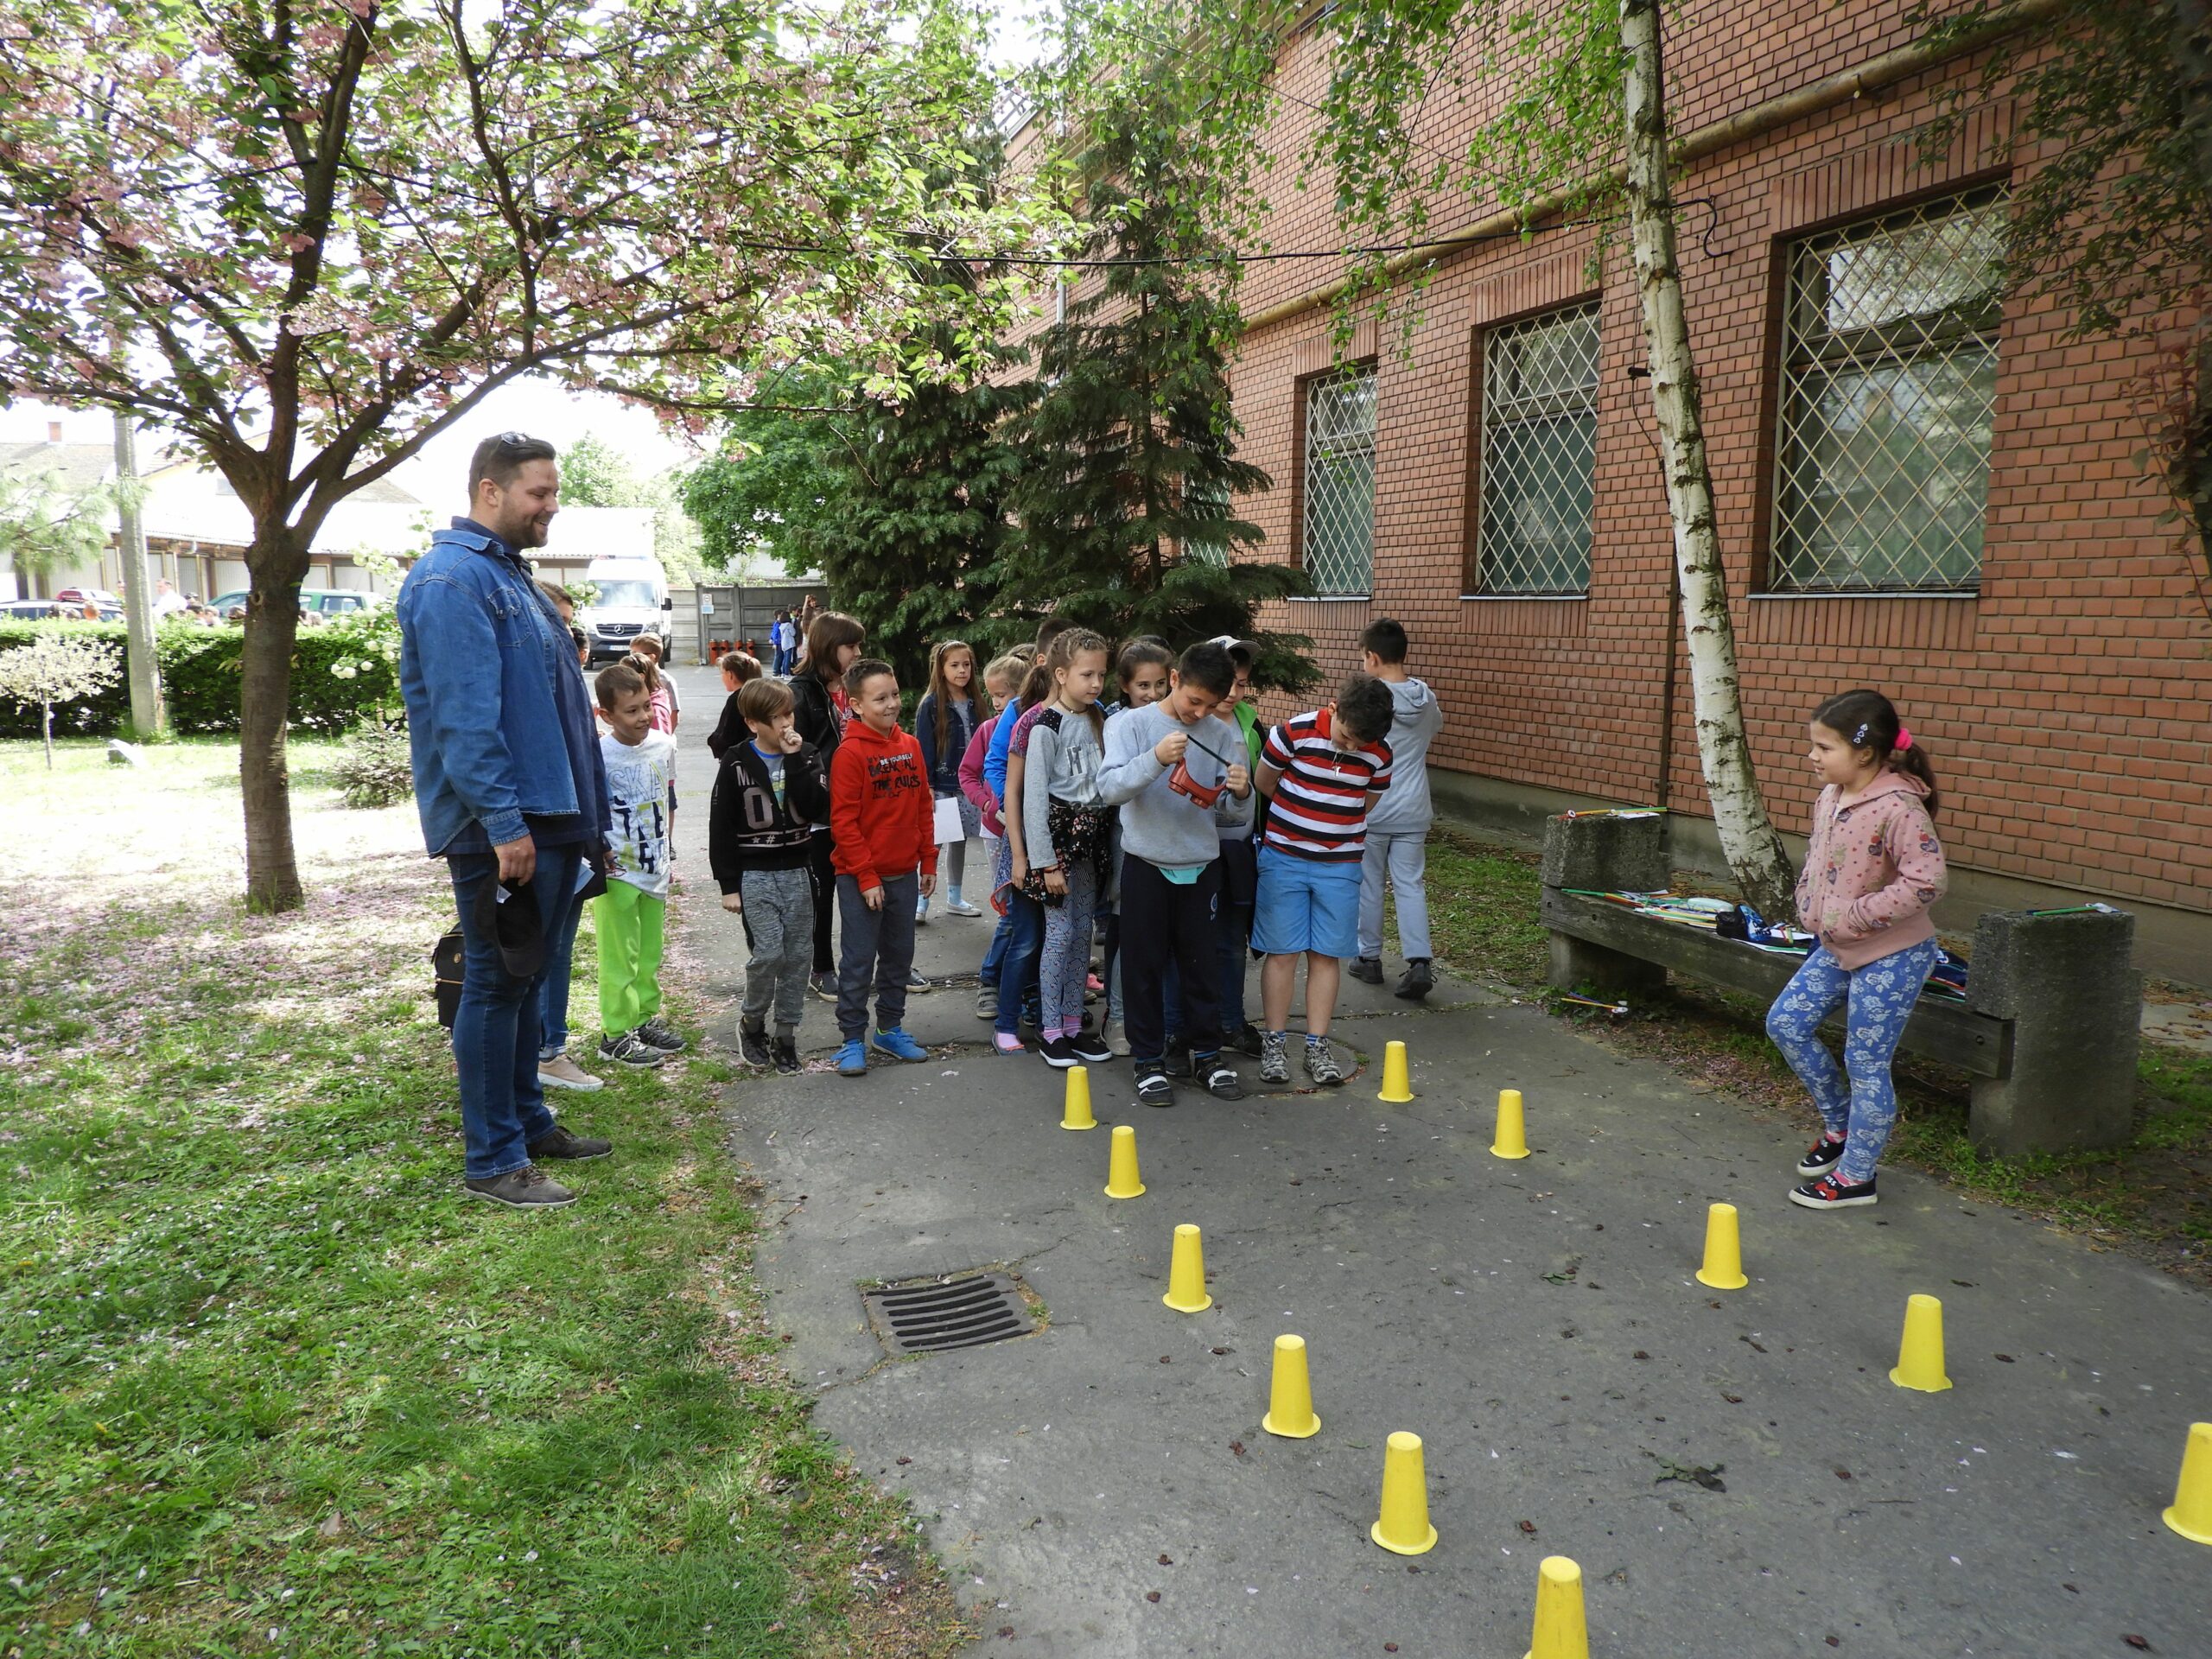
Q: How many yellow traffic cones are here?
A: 11